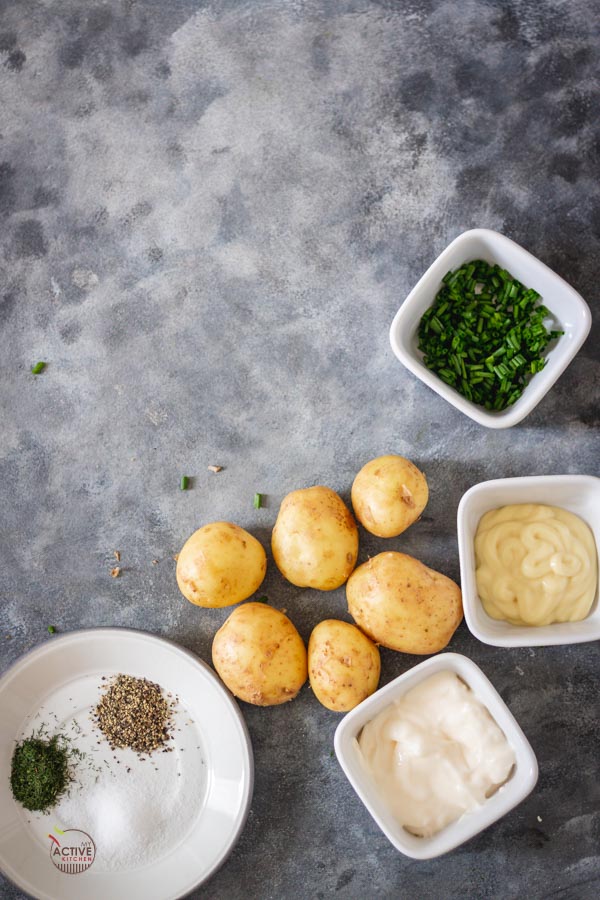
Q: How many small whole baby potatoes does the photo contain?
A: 6